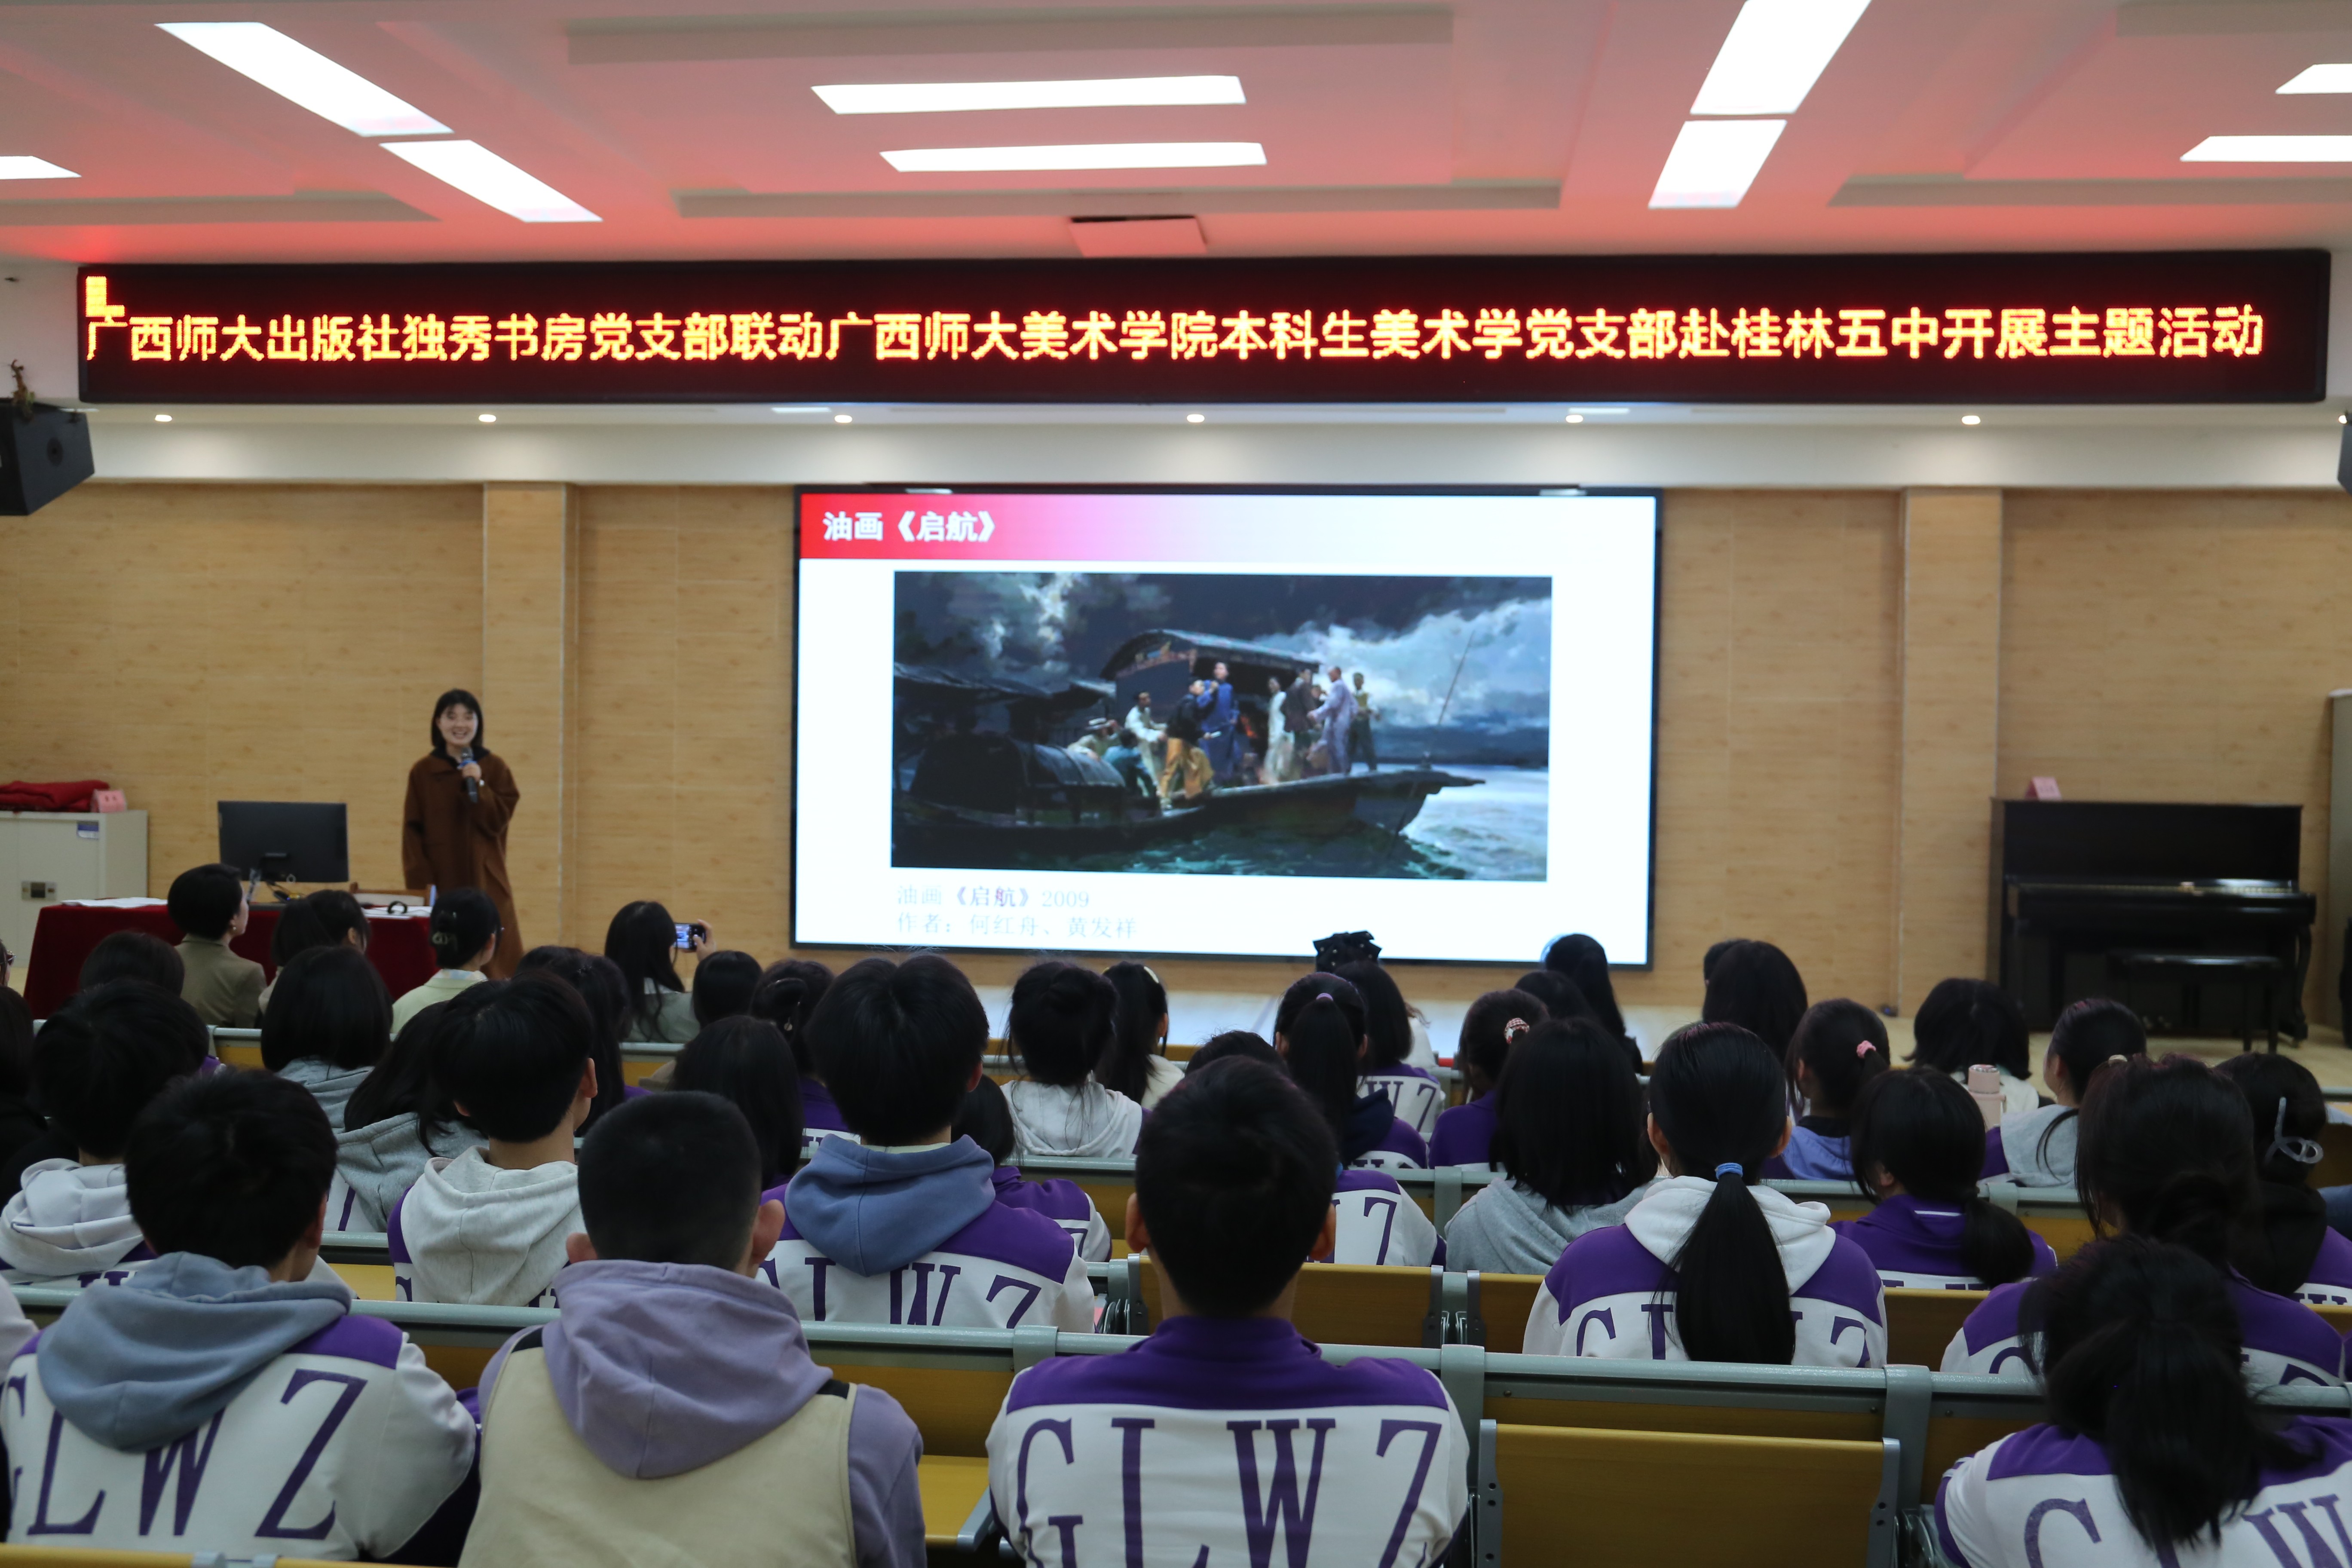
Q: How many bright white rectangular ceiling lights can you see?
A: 9